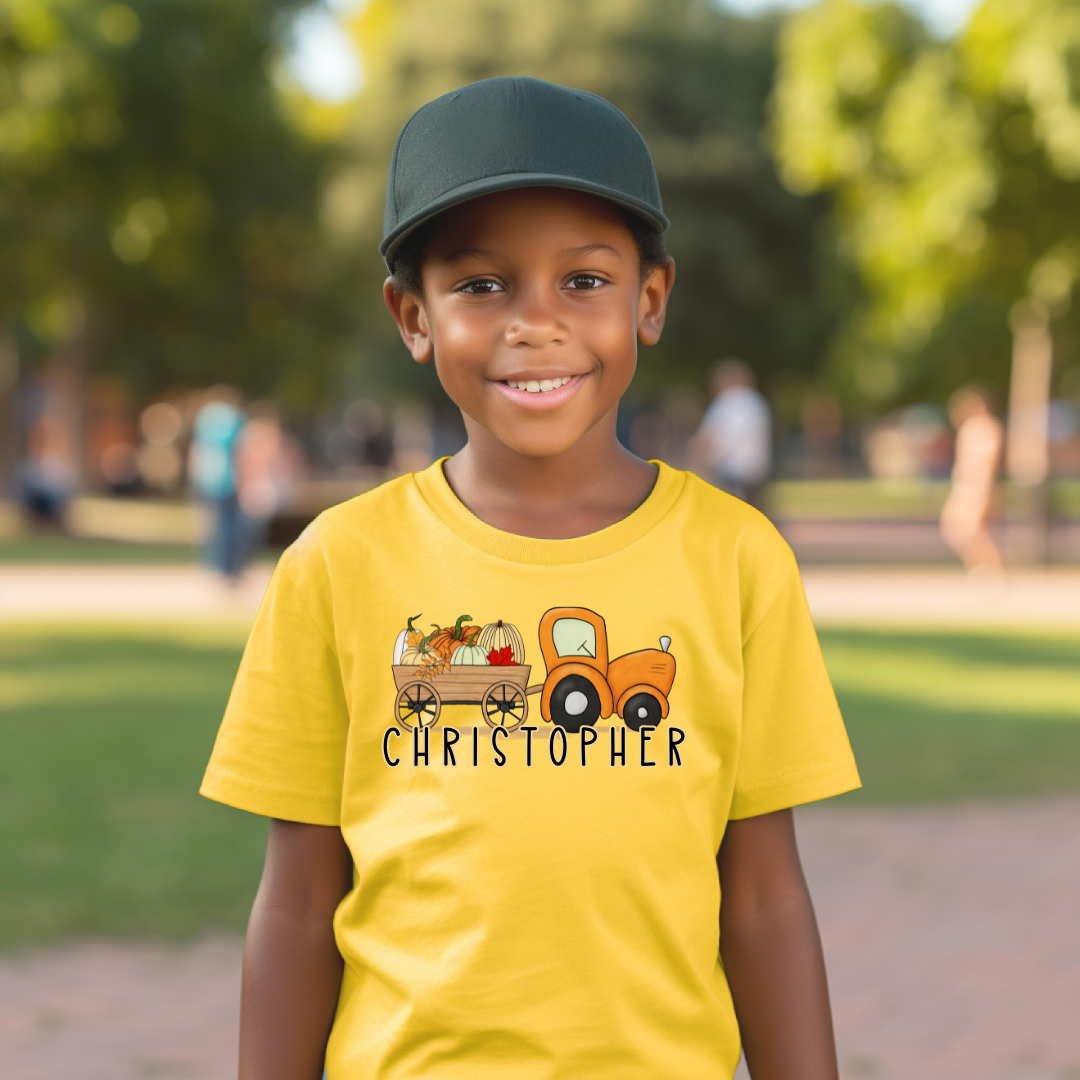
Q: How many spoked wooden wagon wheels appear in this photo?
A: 2